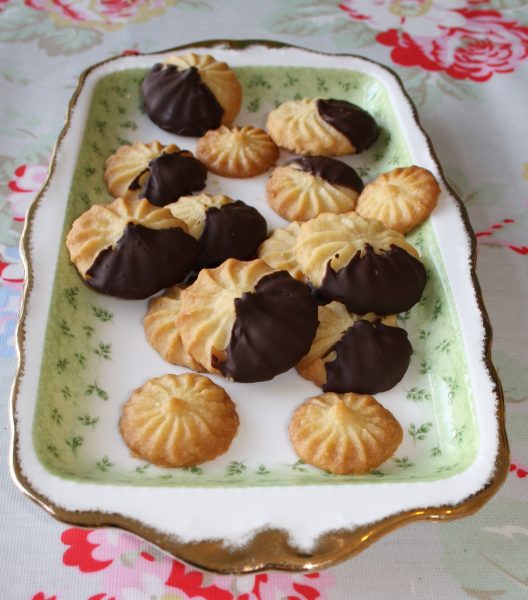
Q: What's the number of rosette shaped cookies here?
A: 15